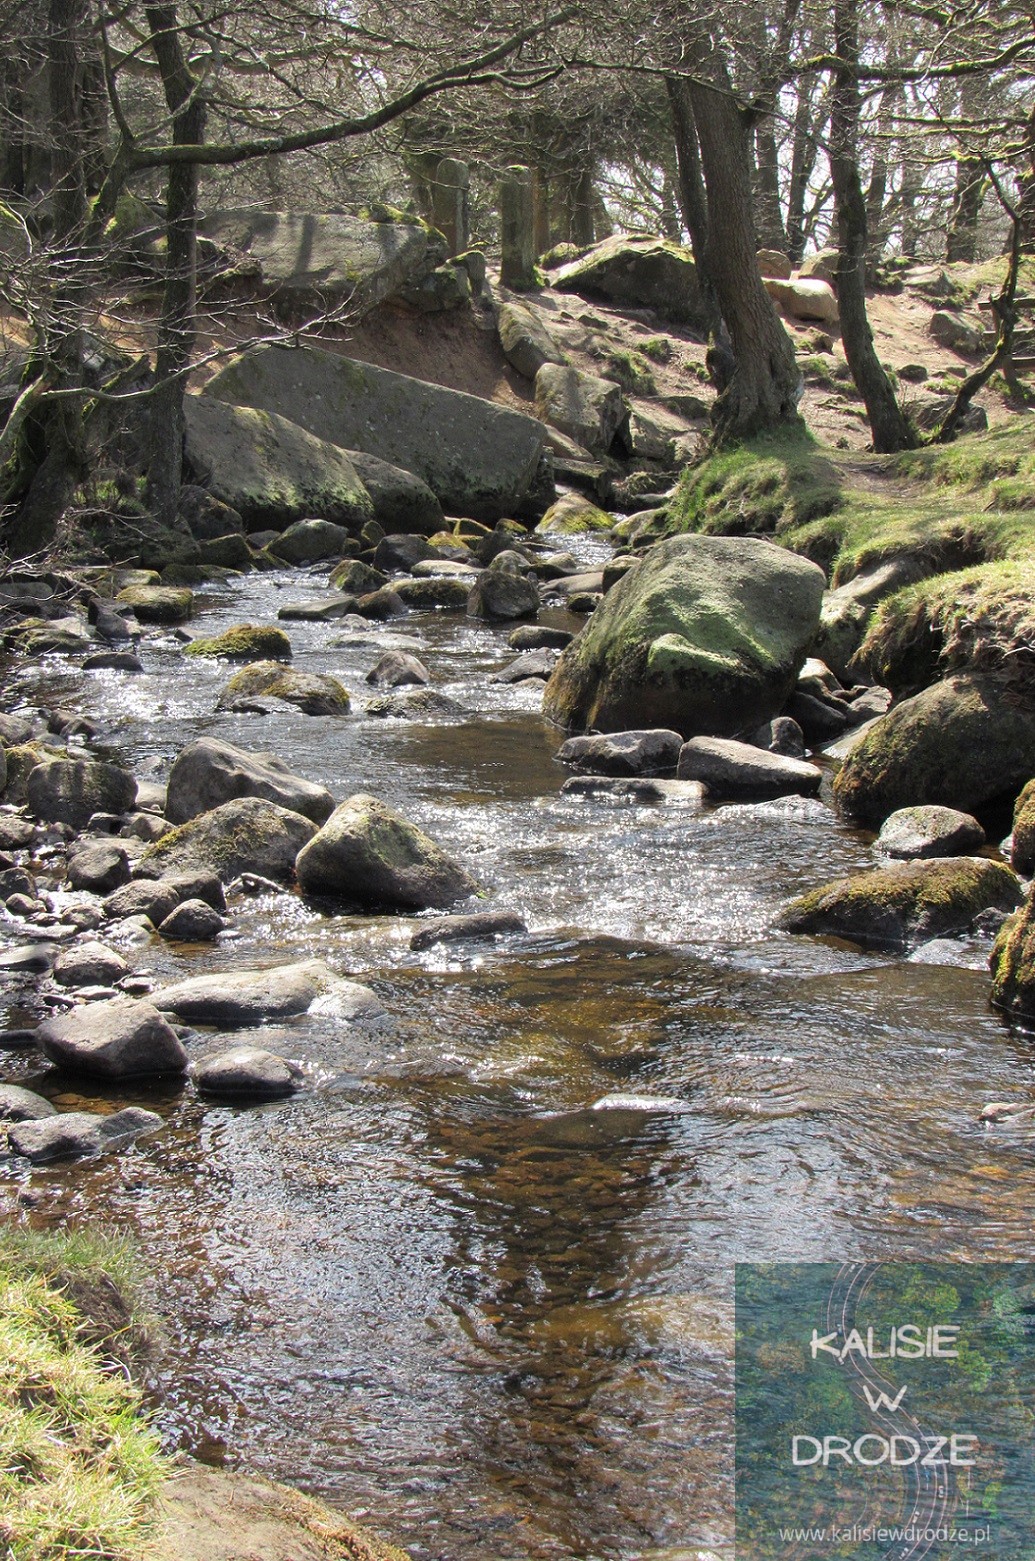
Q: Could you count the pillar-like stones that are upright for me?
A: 2